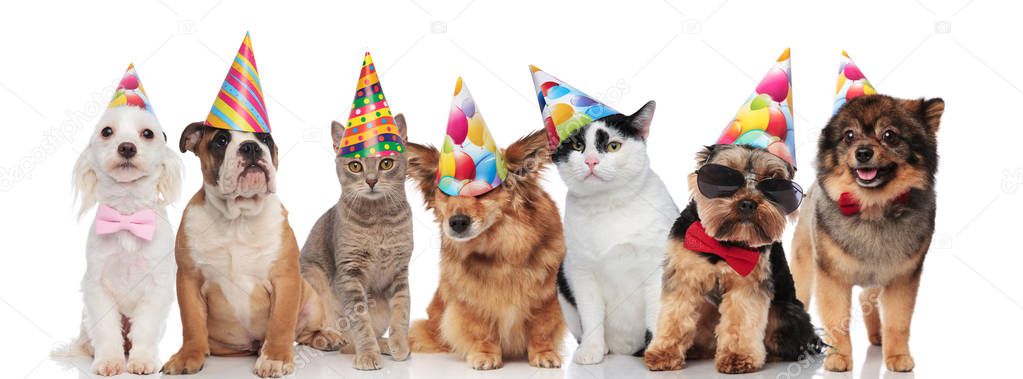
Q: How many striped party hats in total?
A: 2